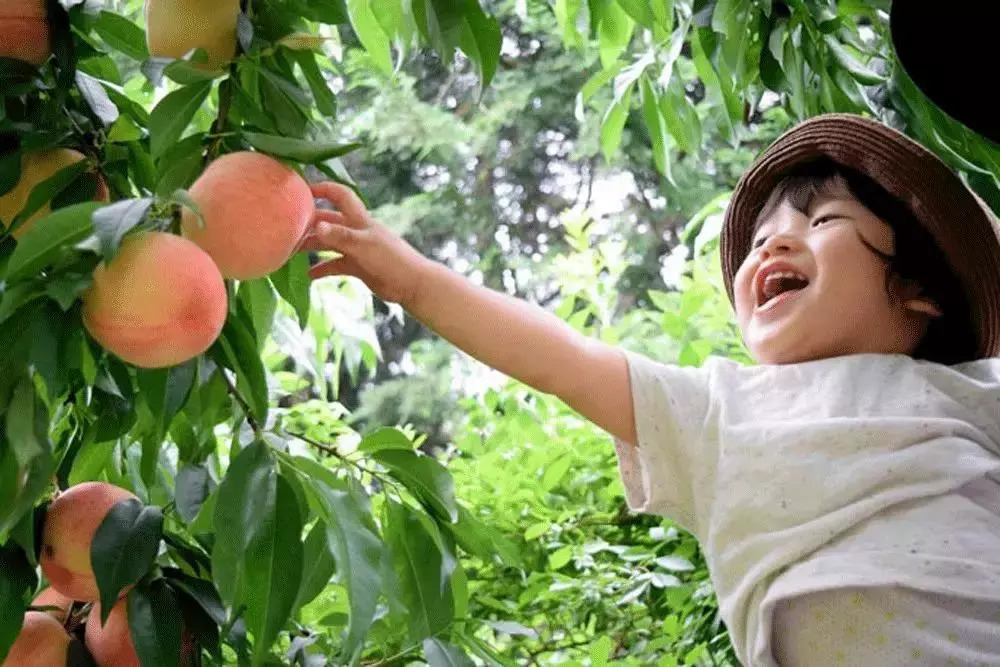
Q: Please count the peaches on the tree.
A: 9